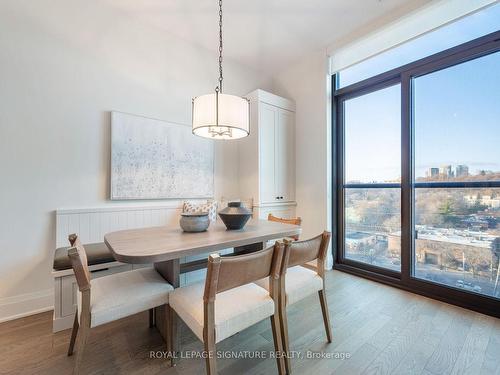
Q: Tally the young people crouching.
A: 0